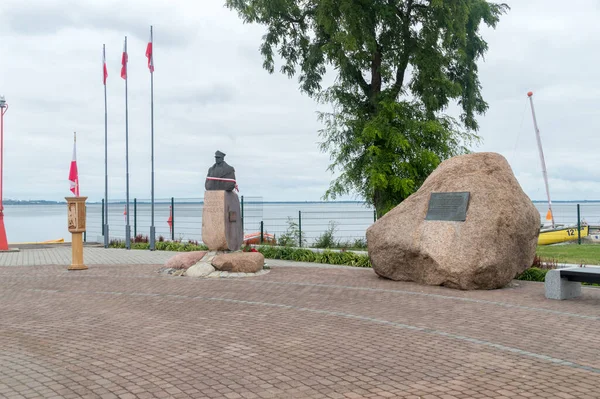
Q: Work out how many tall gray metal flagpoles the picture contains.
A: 3